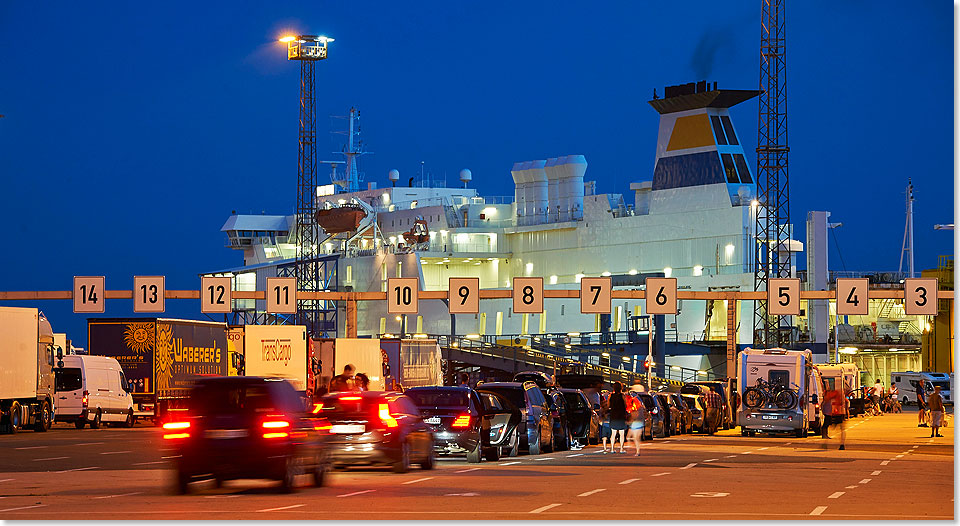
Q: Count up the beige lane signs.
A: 12